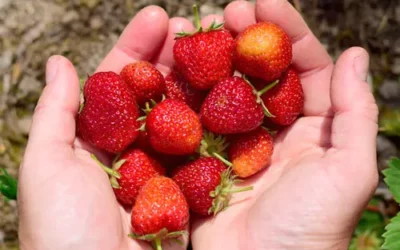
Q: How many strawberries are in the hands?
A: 12